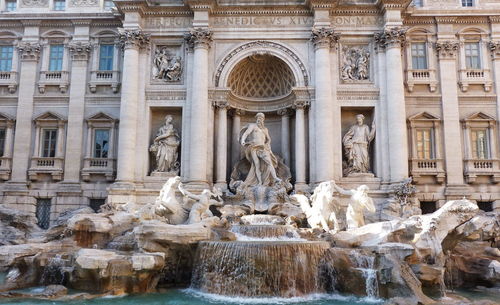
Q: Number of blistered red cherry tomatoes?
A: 0